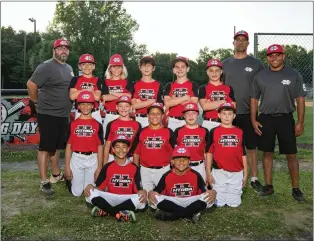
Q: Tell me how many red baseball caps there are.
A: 14